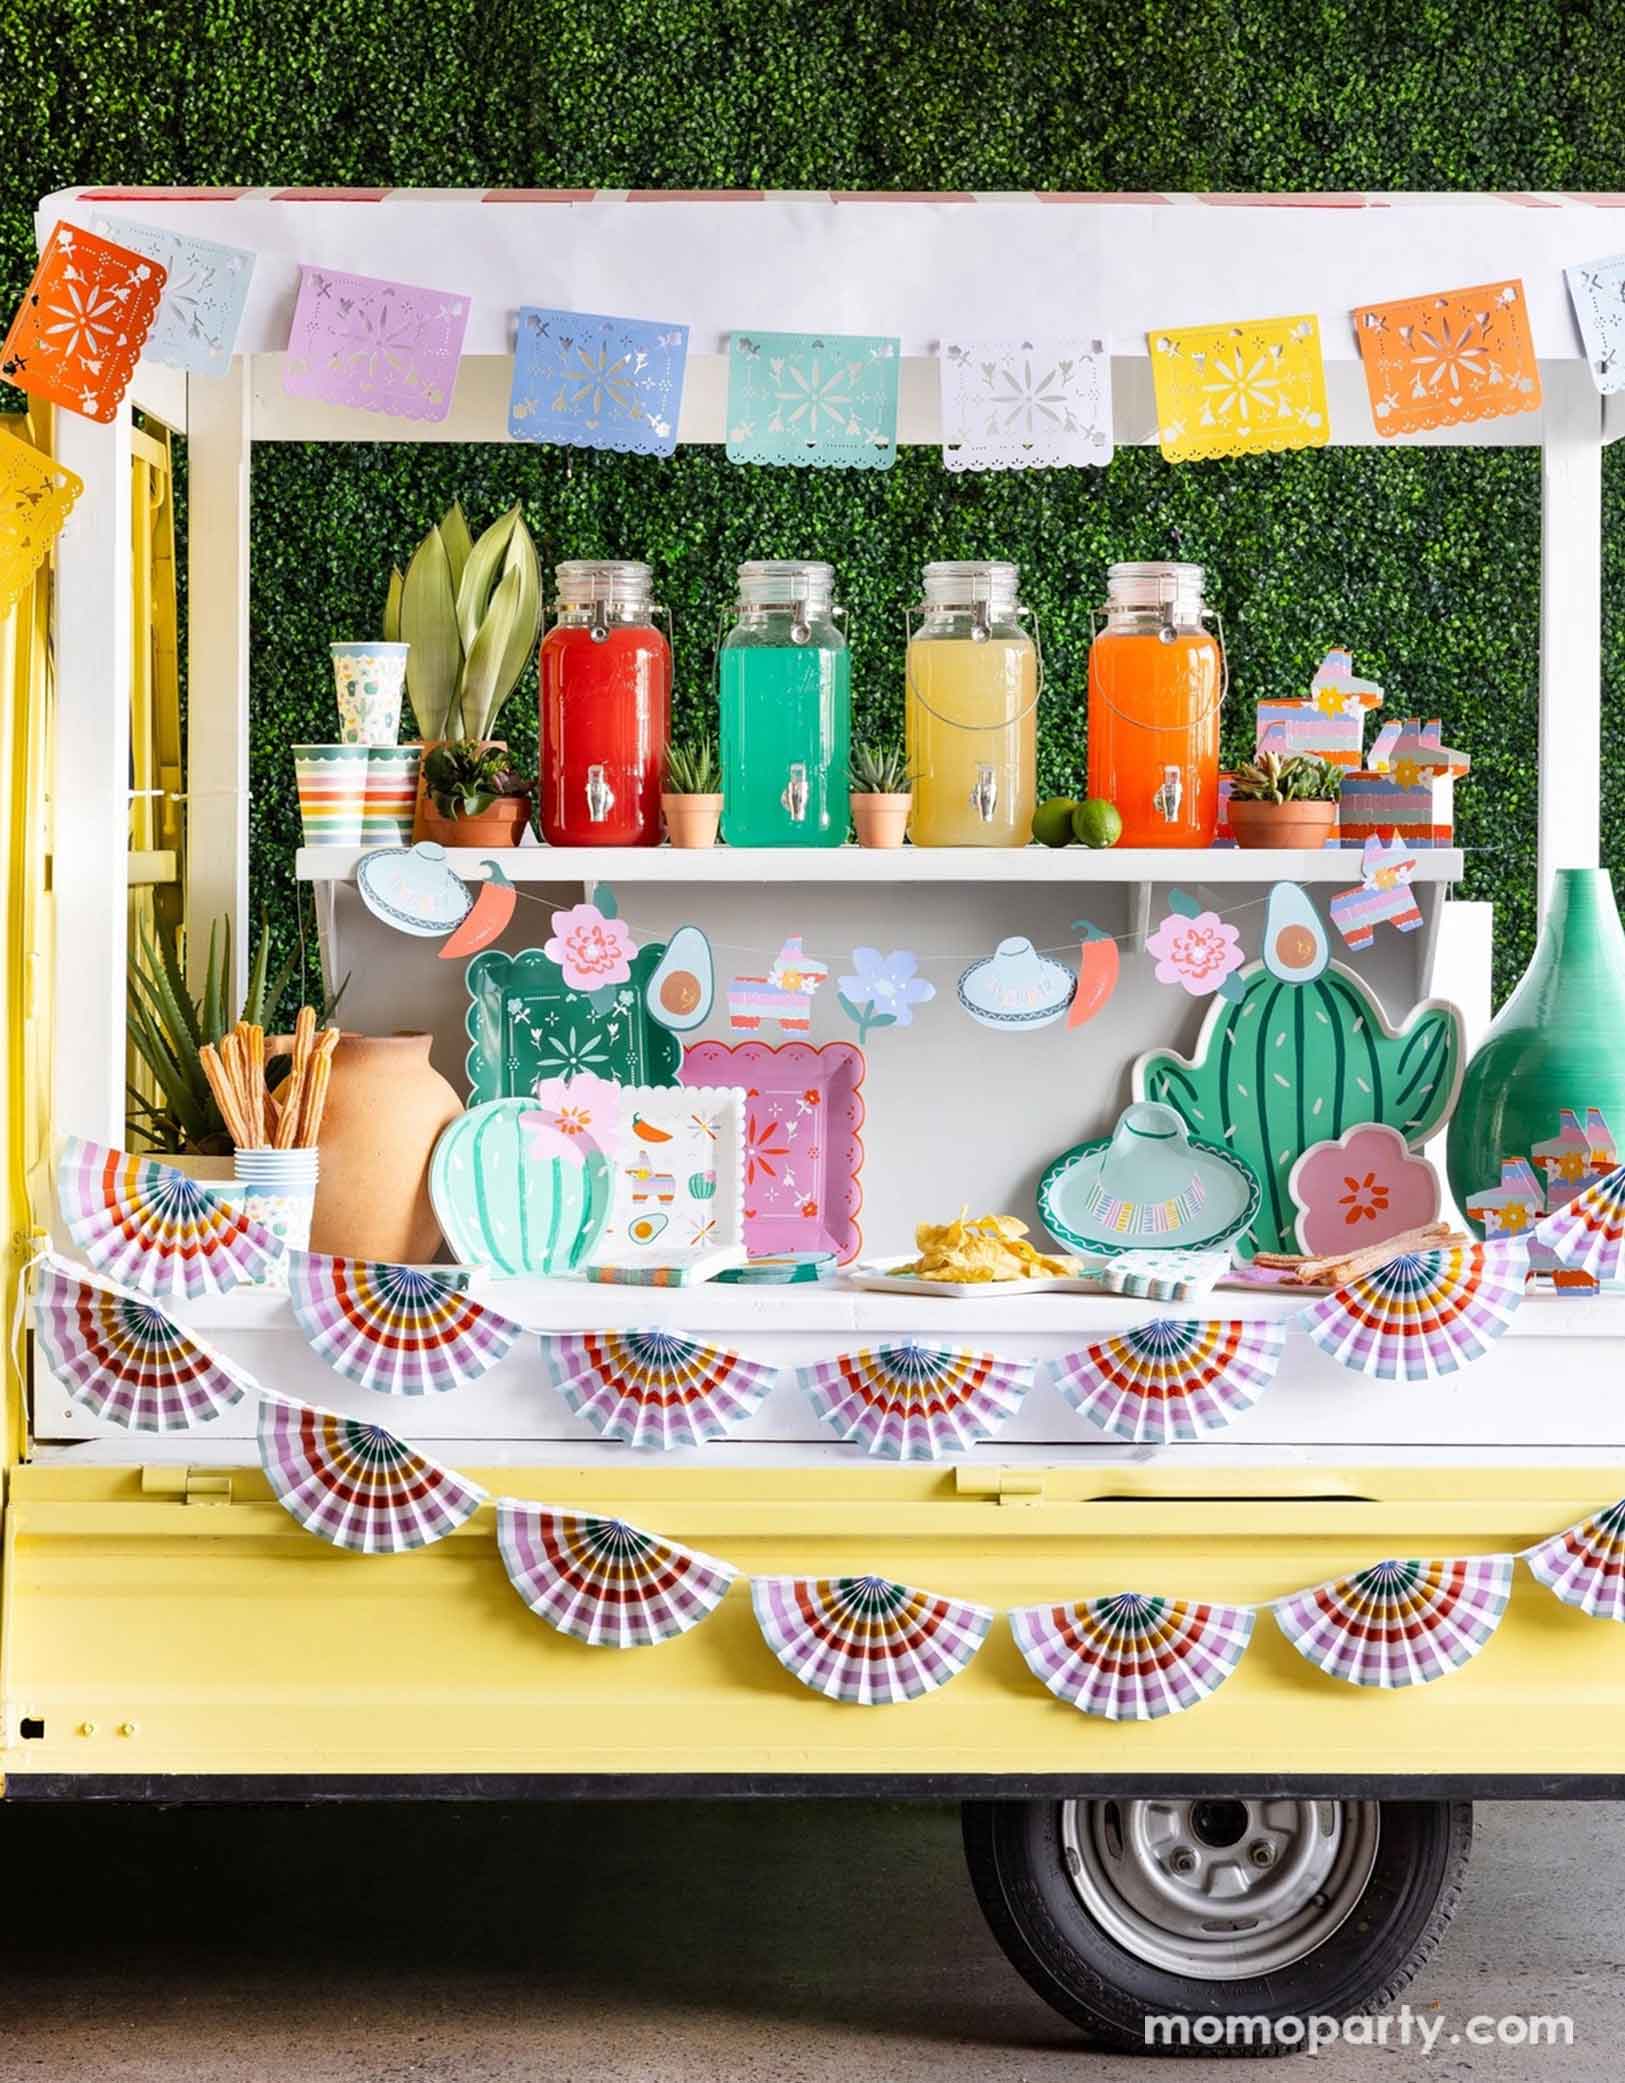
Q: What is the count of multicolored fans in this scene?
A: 14